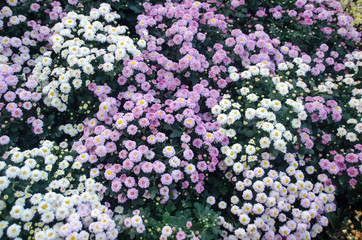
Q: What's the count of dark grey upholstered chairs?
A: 0